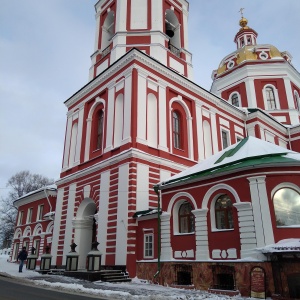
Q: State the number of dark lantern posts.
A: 4